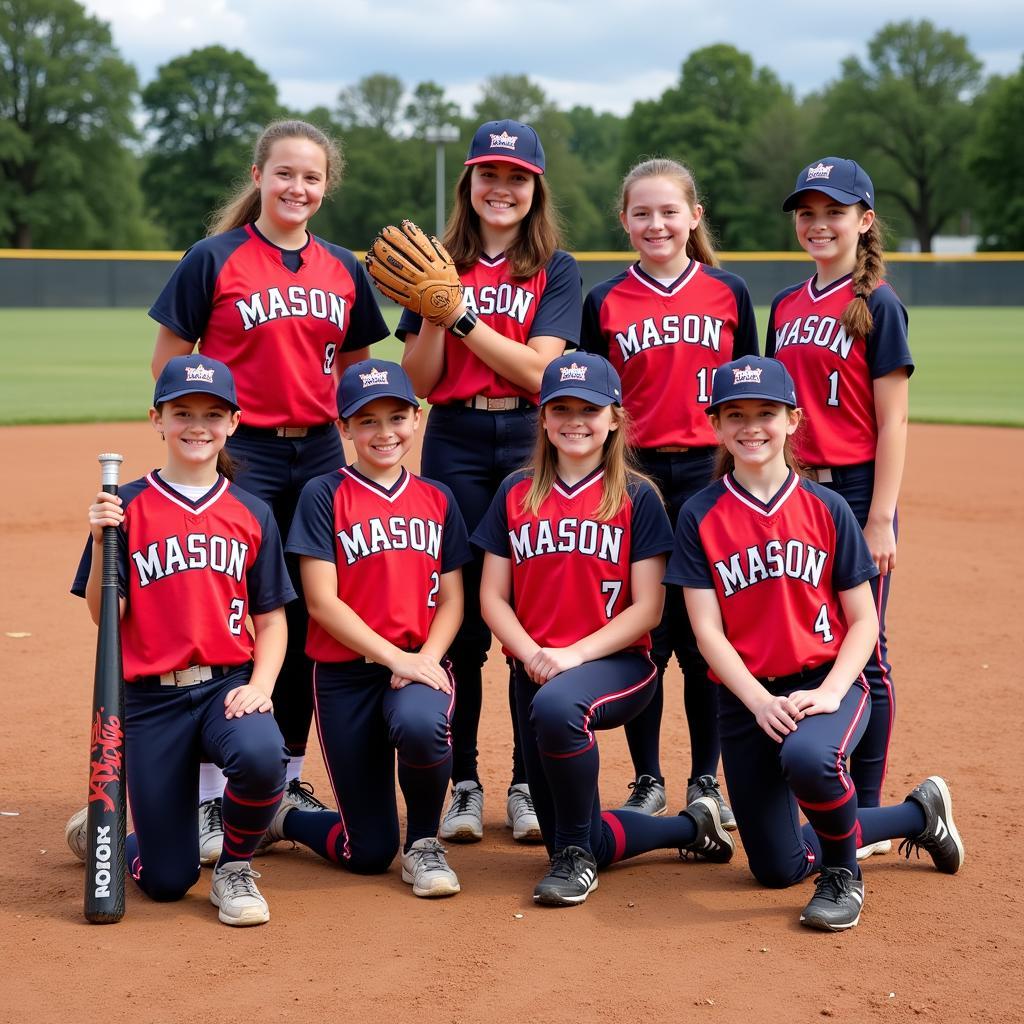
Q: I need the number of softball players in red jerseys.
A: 8